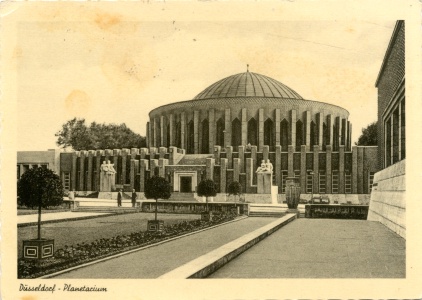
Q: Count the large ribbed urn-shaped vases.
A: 1